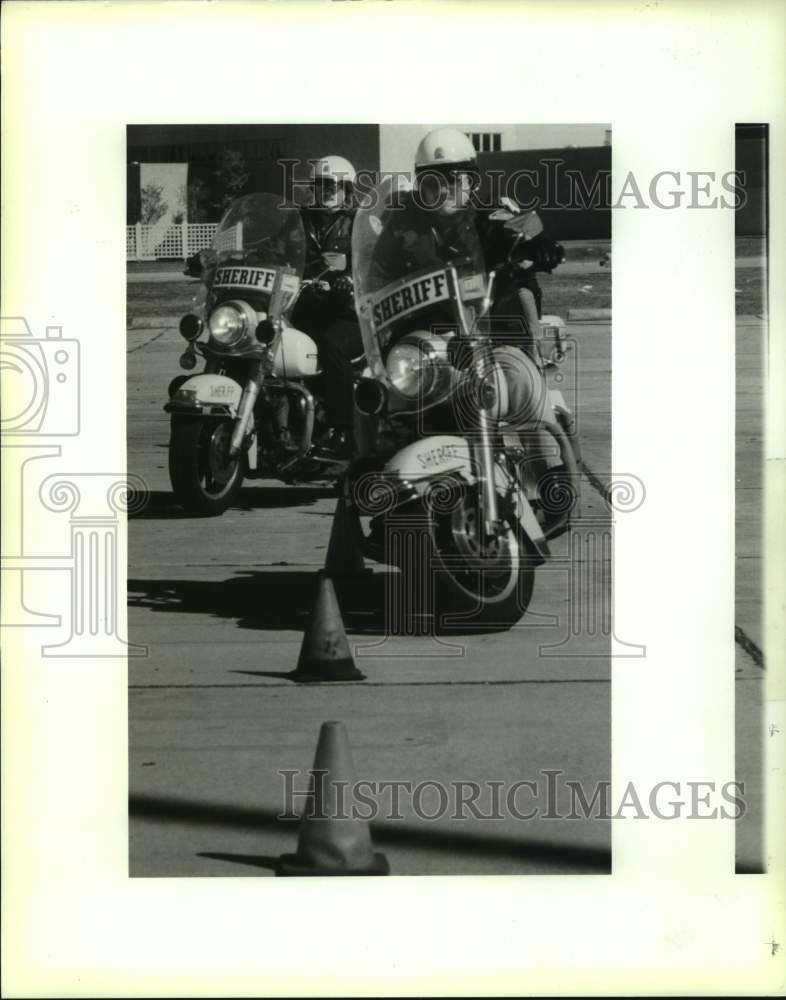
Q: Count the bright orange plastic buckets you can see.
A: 0